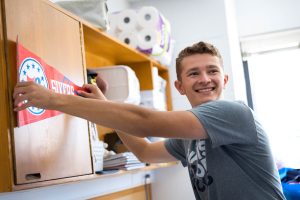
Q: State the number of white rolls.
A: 4